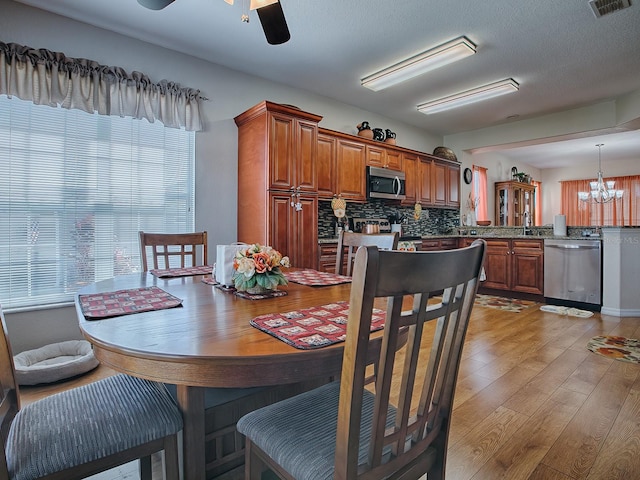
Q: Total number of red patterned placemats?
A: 4